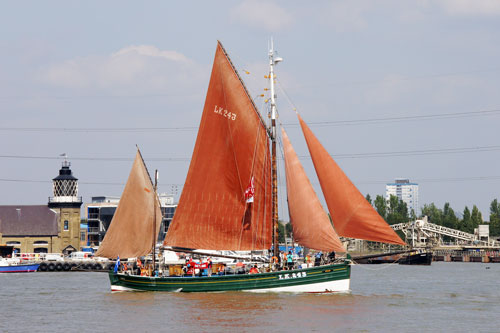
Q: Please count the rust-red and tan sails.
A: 4